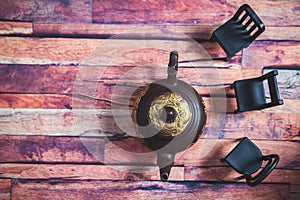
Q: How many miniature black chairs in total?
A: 3